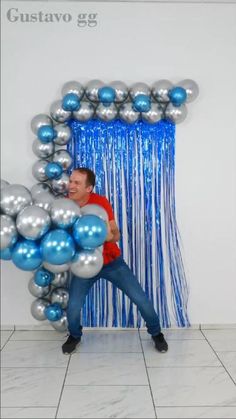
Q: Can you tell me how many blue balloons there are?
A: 12